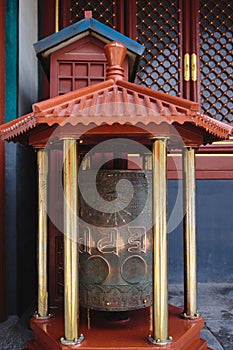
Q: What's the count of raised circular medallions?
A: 2